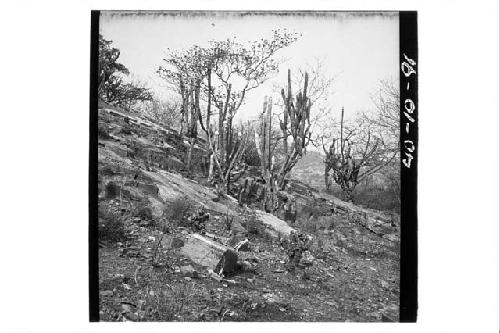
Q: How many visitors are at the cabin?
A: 0